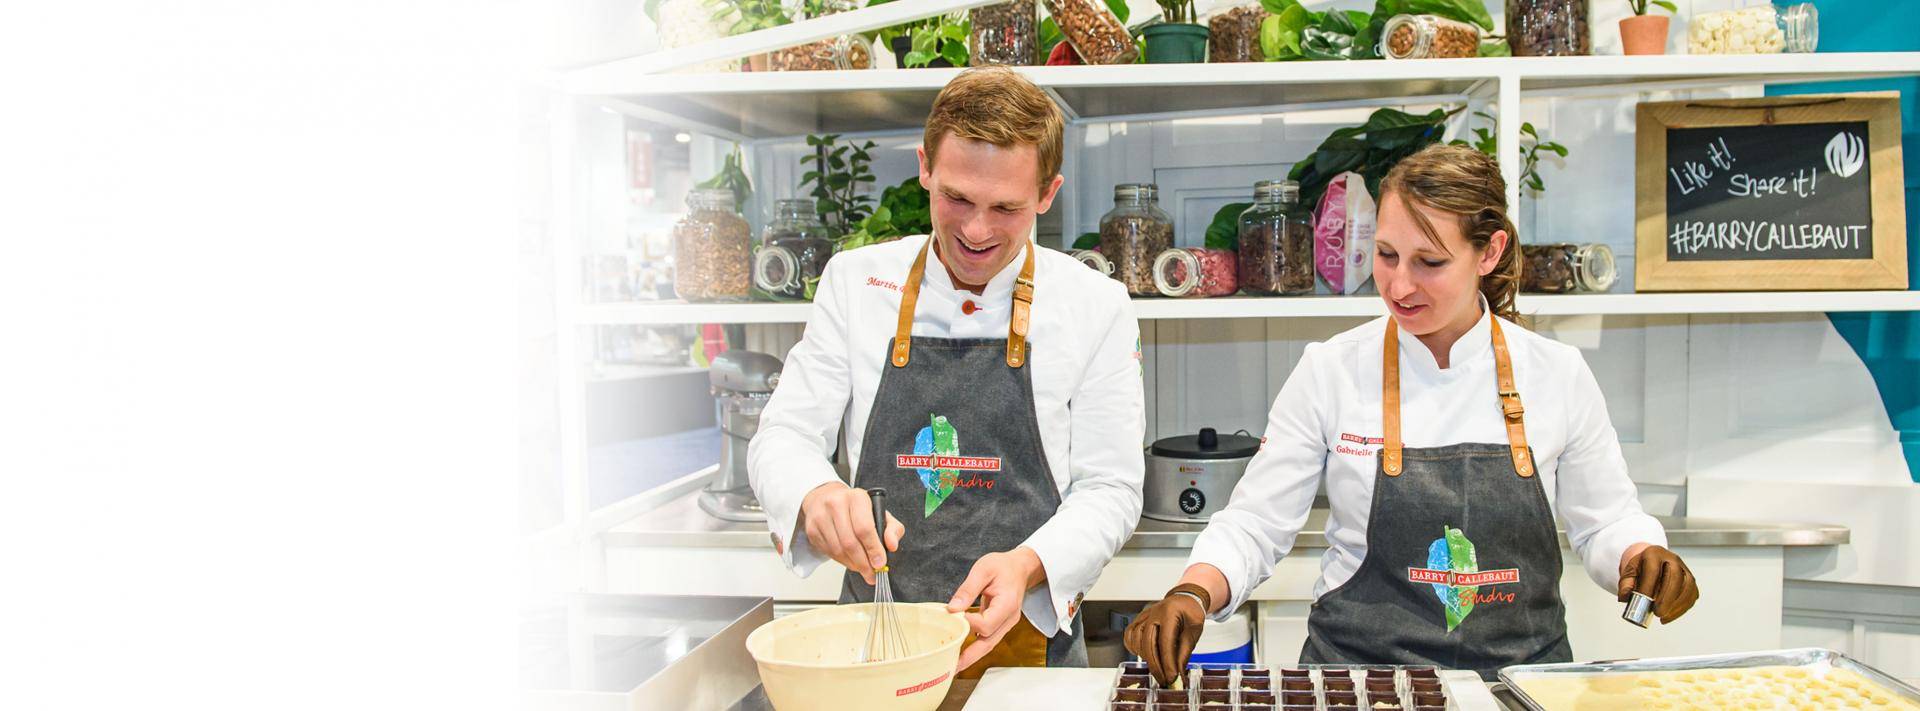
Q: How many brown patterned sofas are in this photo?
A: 0